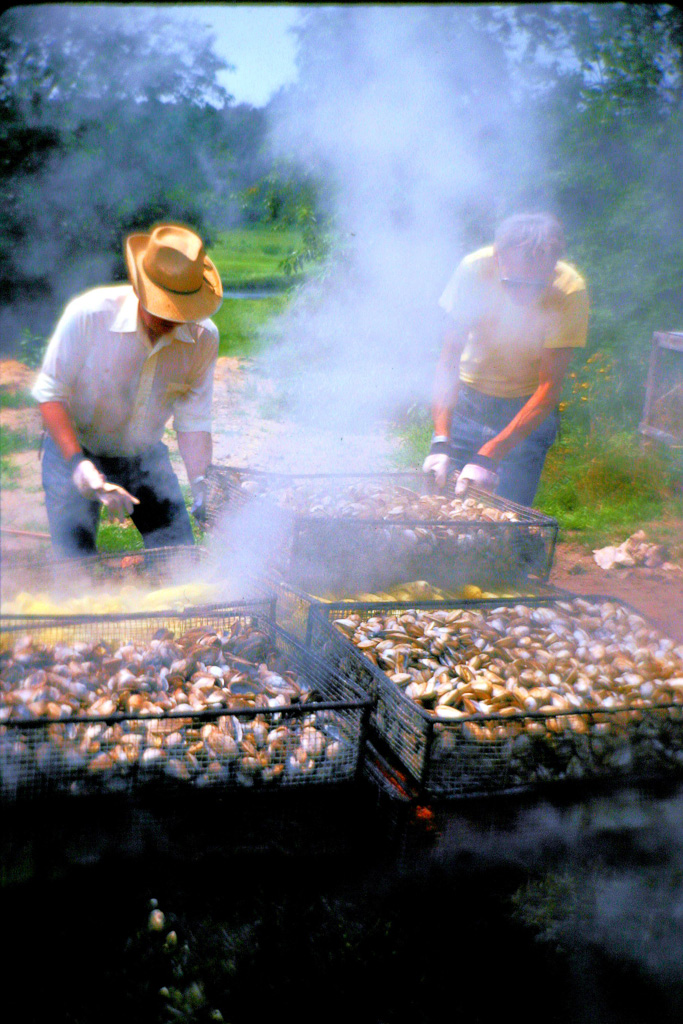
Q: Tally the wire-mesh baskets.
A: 5